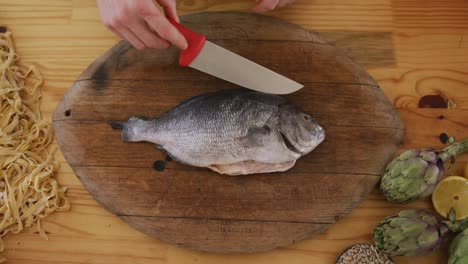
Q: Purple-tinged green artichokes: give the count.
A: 3